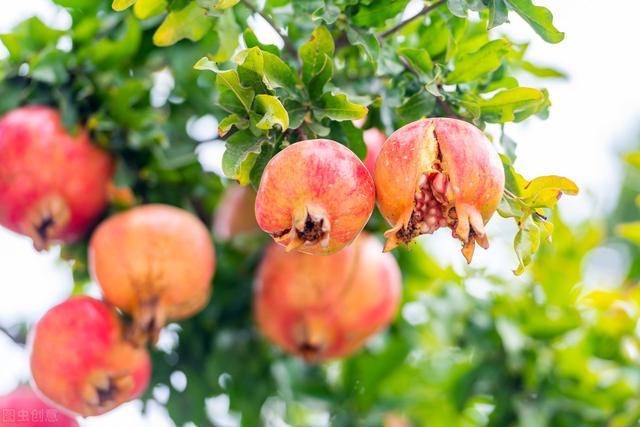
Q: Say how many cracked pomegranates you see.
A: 1